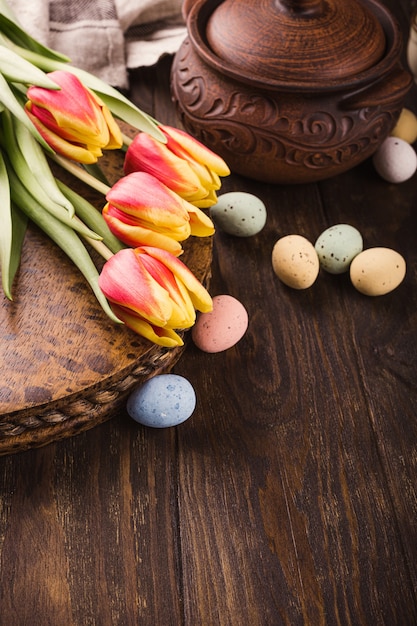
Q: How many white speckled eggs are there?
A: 1